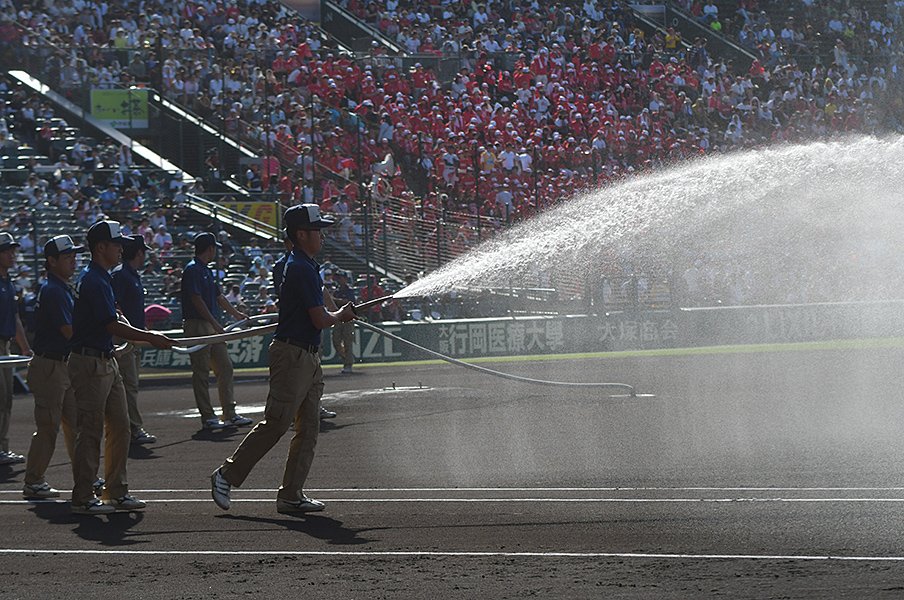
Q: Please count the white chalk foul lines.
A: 3